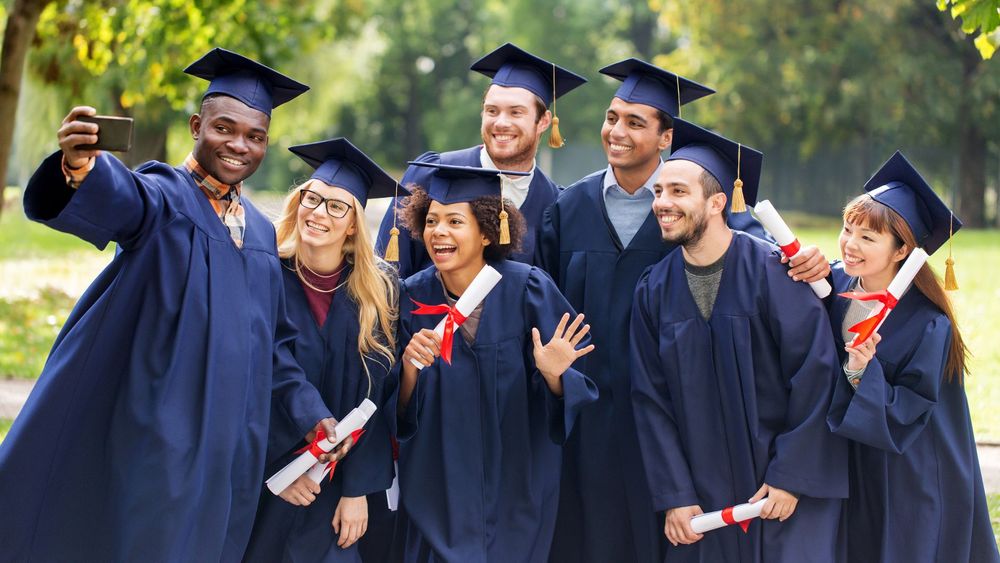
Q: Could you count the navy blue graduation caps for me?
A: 7